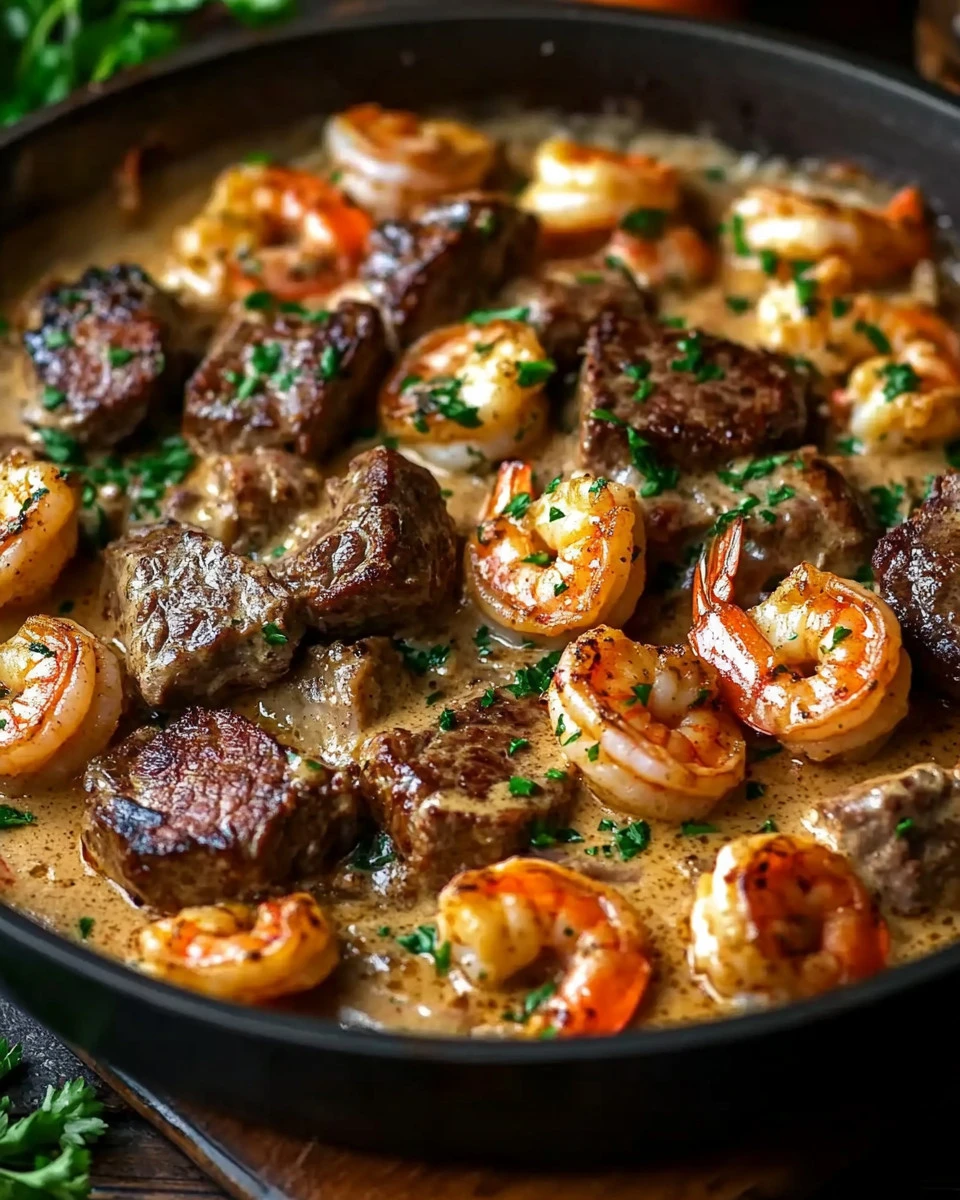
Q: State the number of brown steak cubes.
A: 14